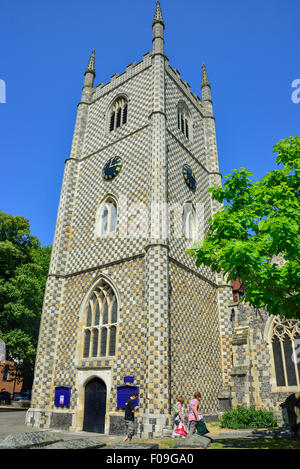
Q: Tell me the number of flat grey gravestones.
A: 4